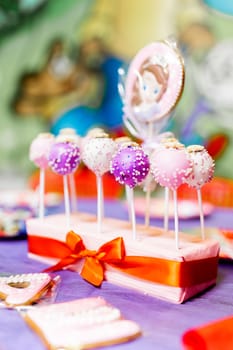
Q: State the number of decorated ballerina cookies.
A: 1